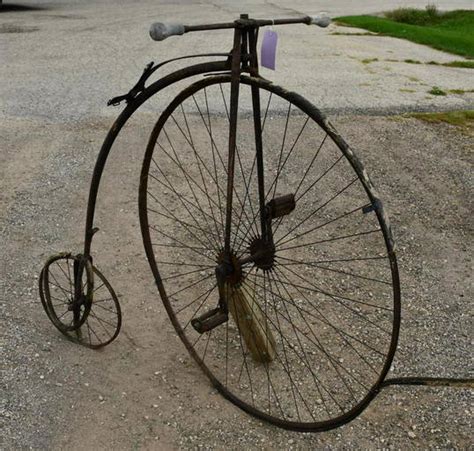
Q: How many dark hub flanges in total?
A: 2